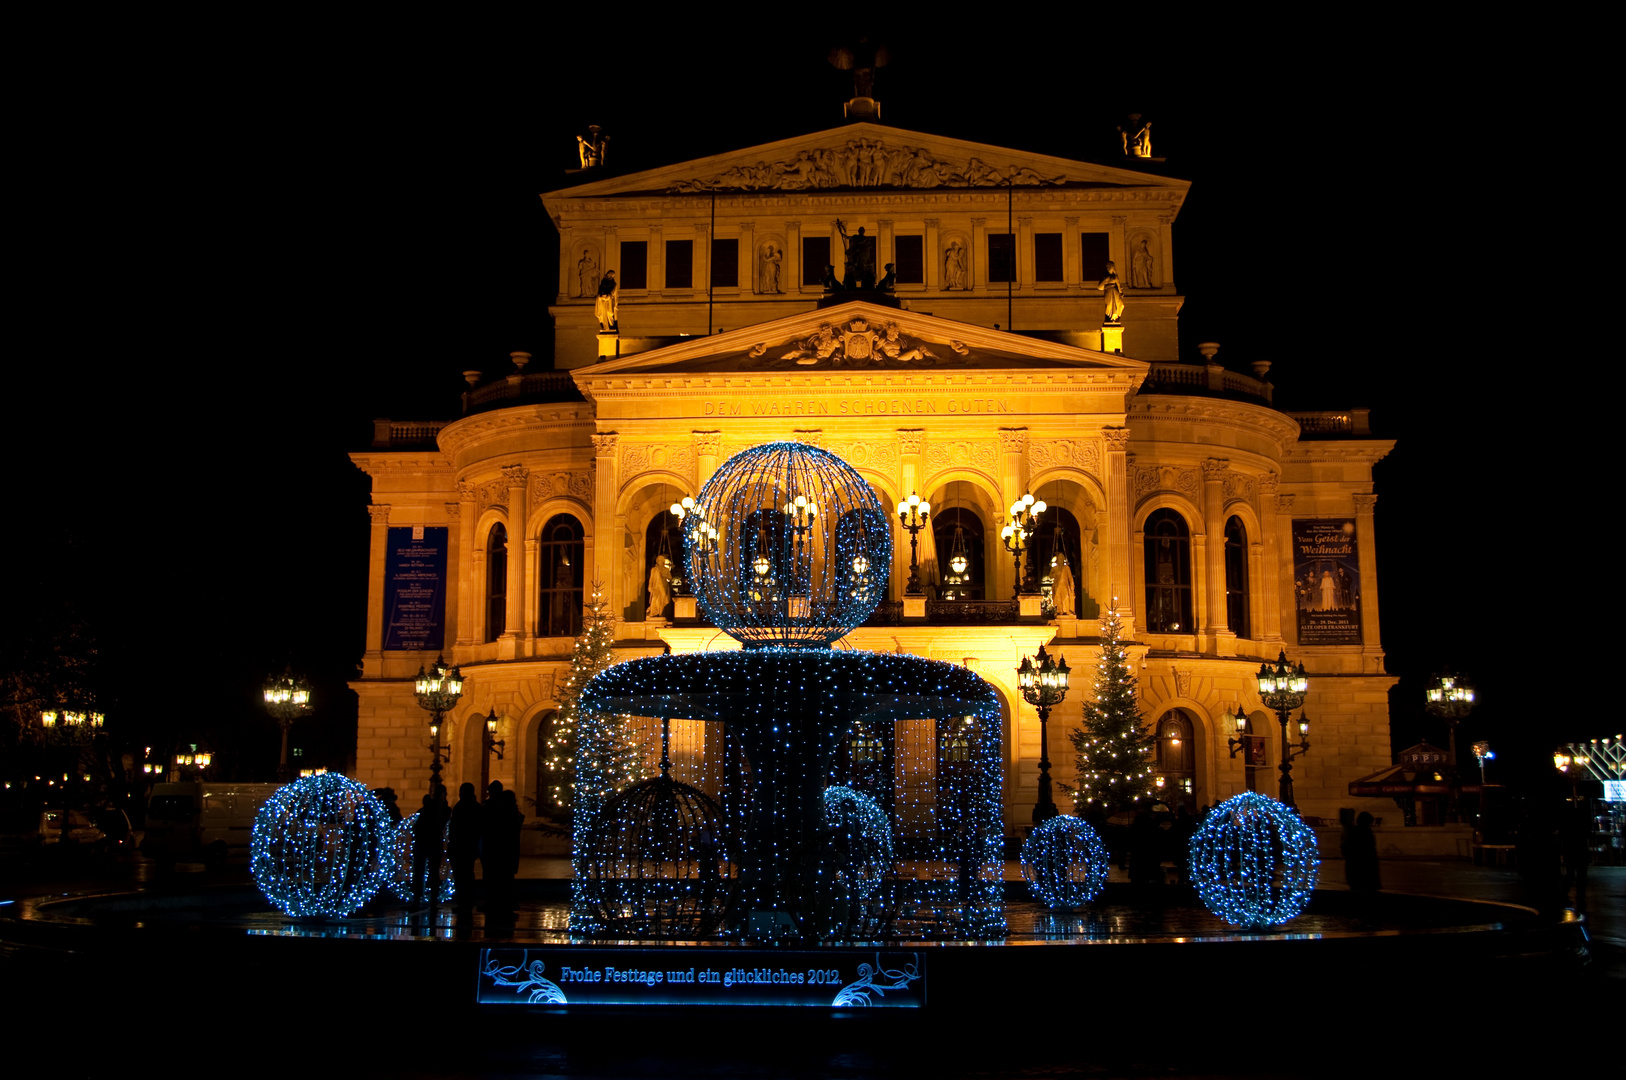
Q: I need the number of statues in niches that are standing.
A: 4